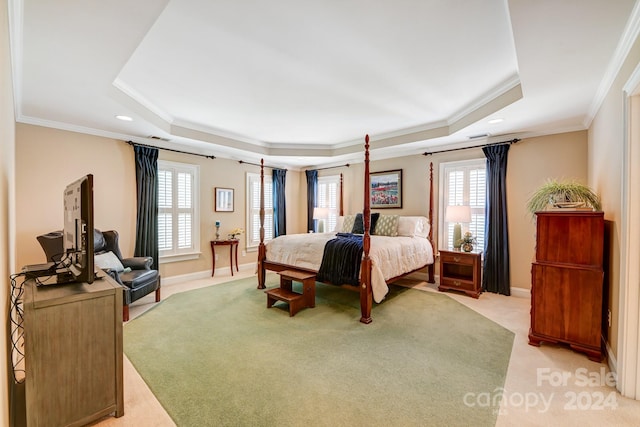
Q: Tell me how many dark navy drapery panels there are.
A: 4